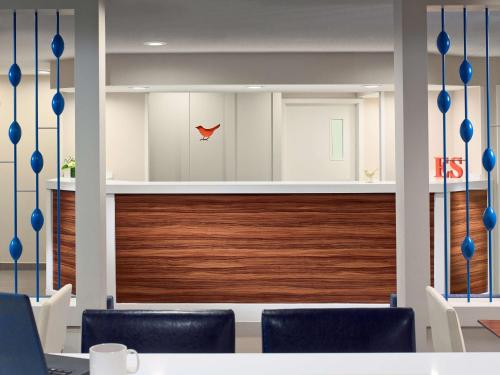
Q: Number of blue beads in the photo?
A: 14